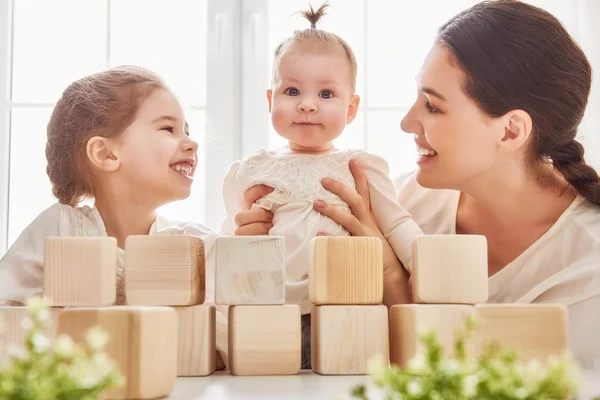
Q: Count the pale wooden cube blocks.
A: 12